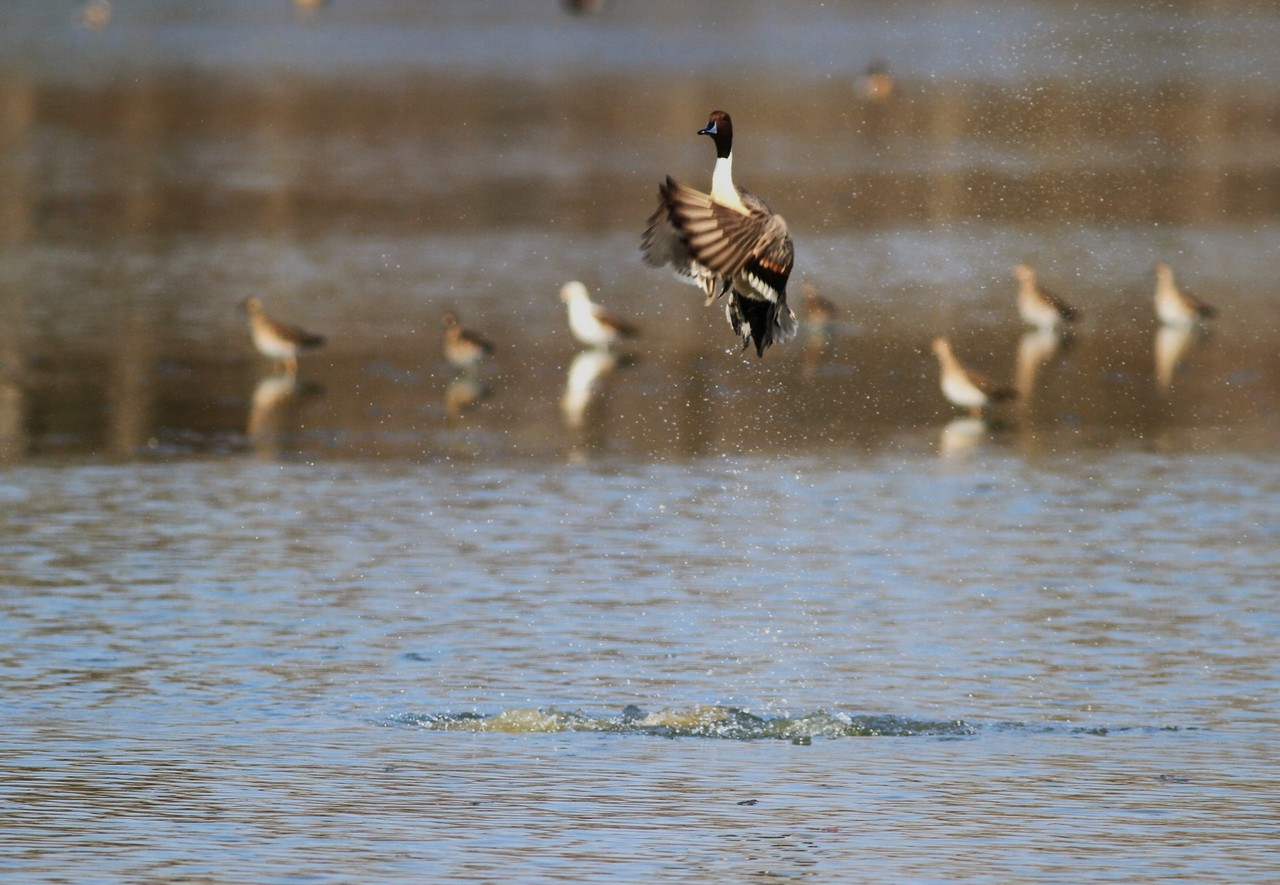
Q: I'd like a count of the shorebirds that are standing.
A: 7